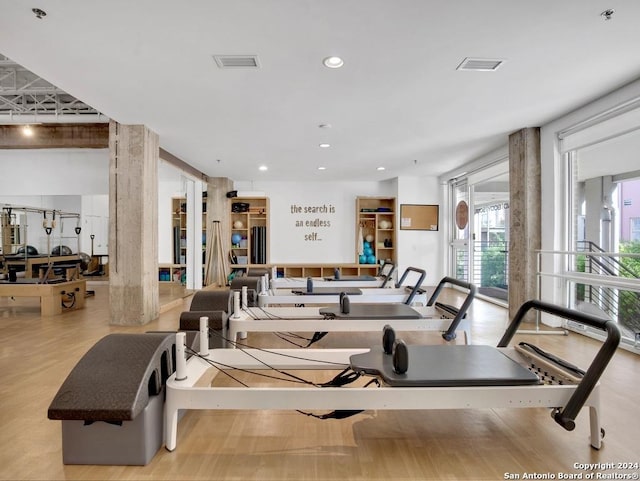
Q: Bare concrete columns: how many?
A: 3